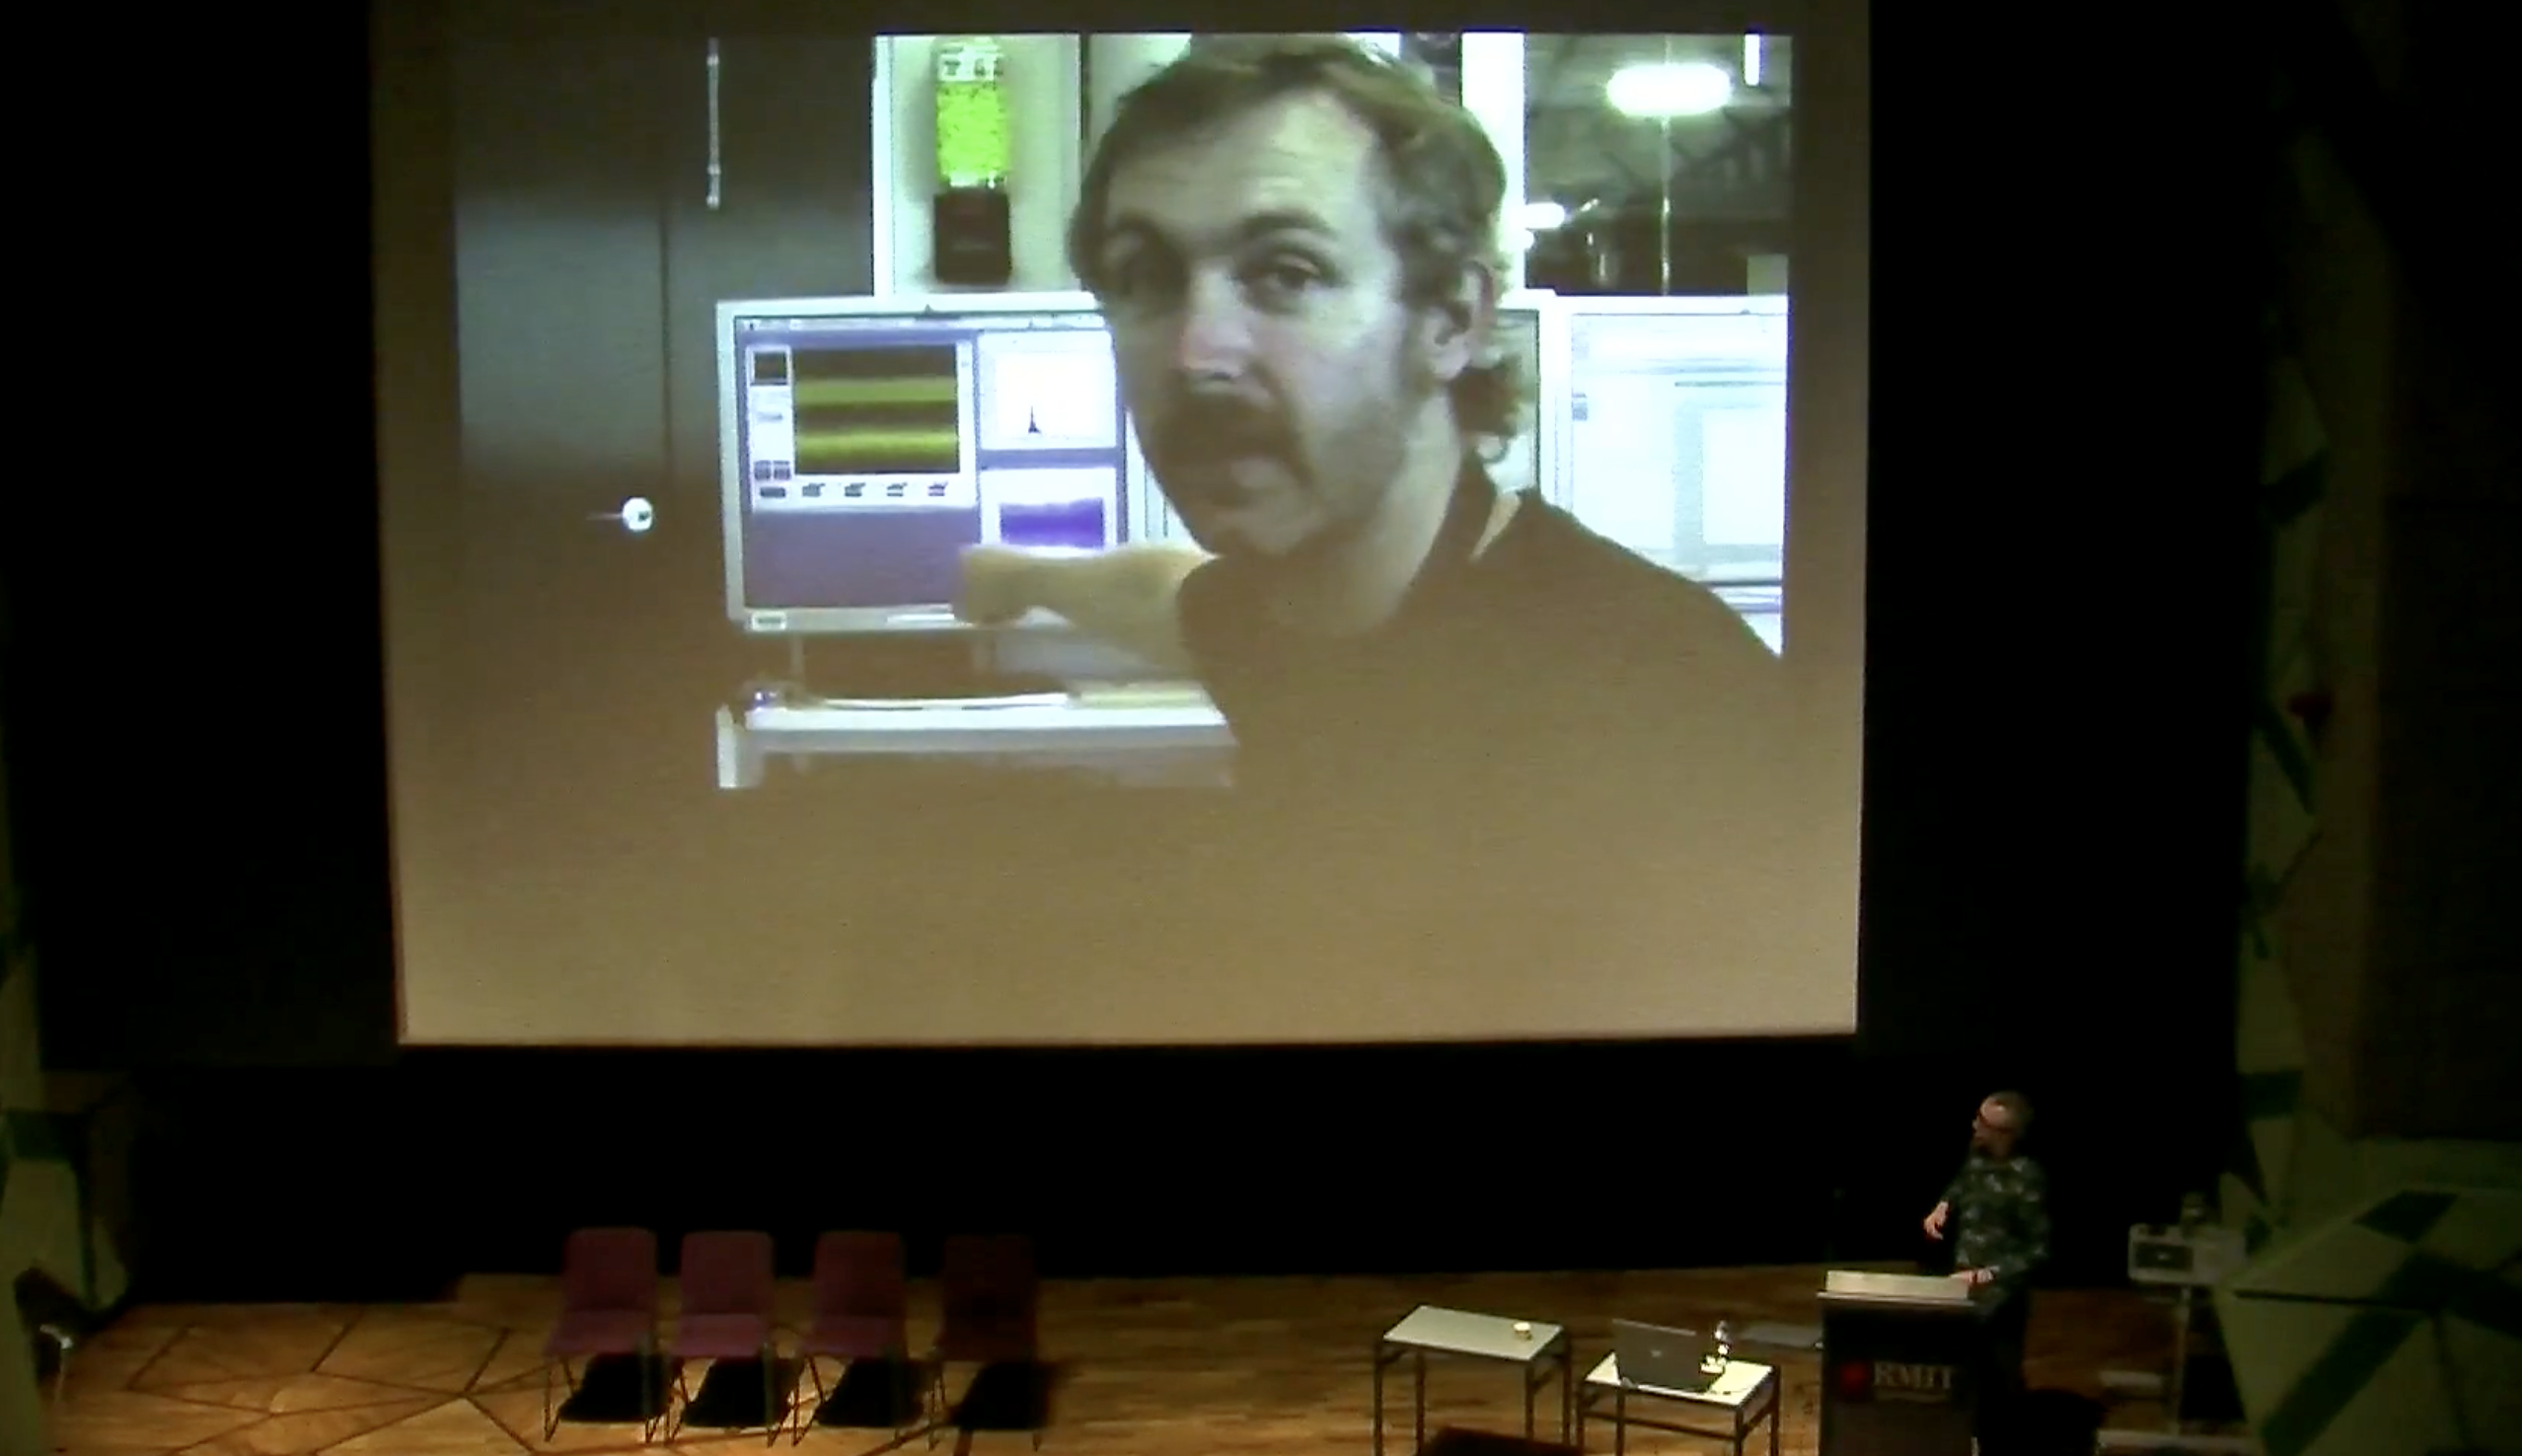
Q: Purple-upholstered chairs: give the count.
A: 4